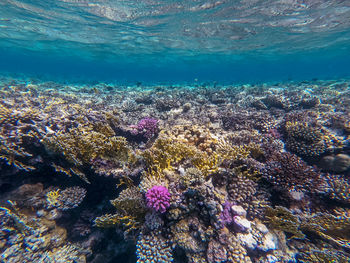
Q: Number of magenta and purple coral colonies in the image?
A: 3